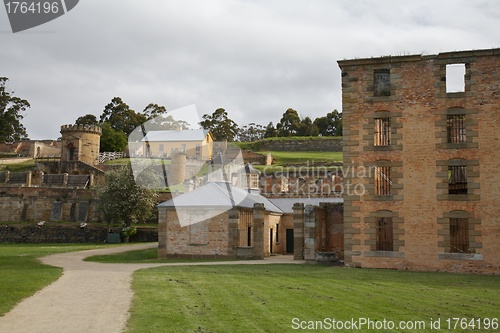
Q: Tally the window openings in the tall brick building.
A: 8